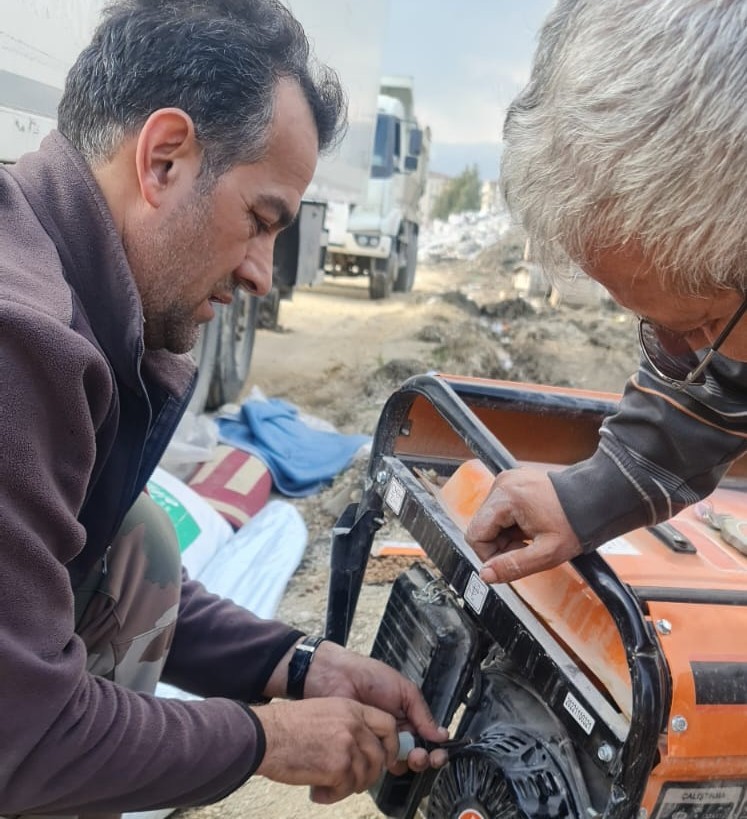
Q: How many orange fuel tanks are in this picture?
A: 1